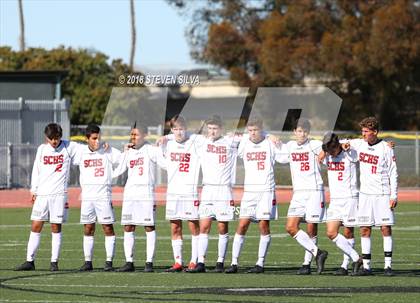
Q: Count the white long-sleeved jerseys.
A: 9